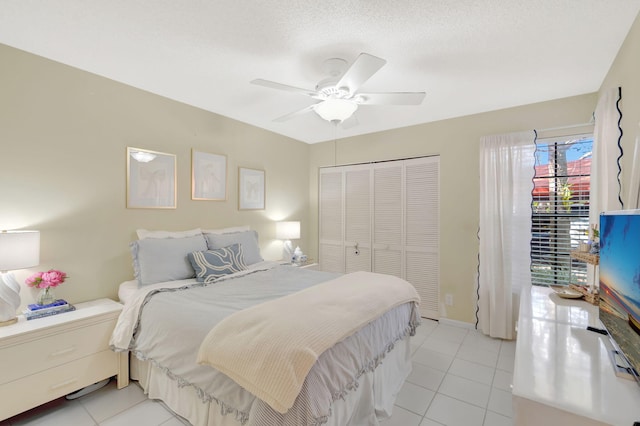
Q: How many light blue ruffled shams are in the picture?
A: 2